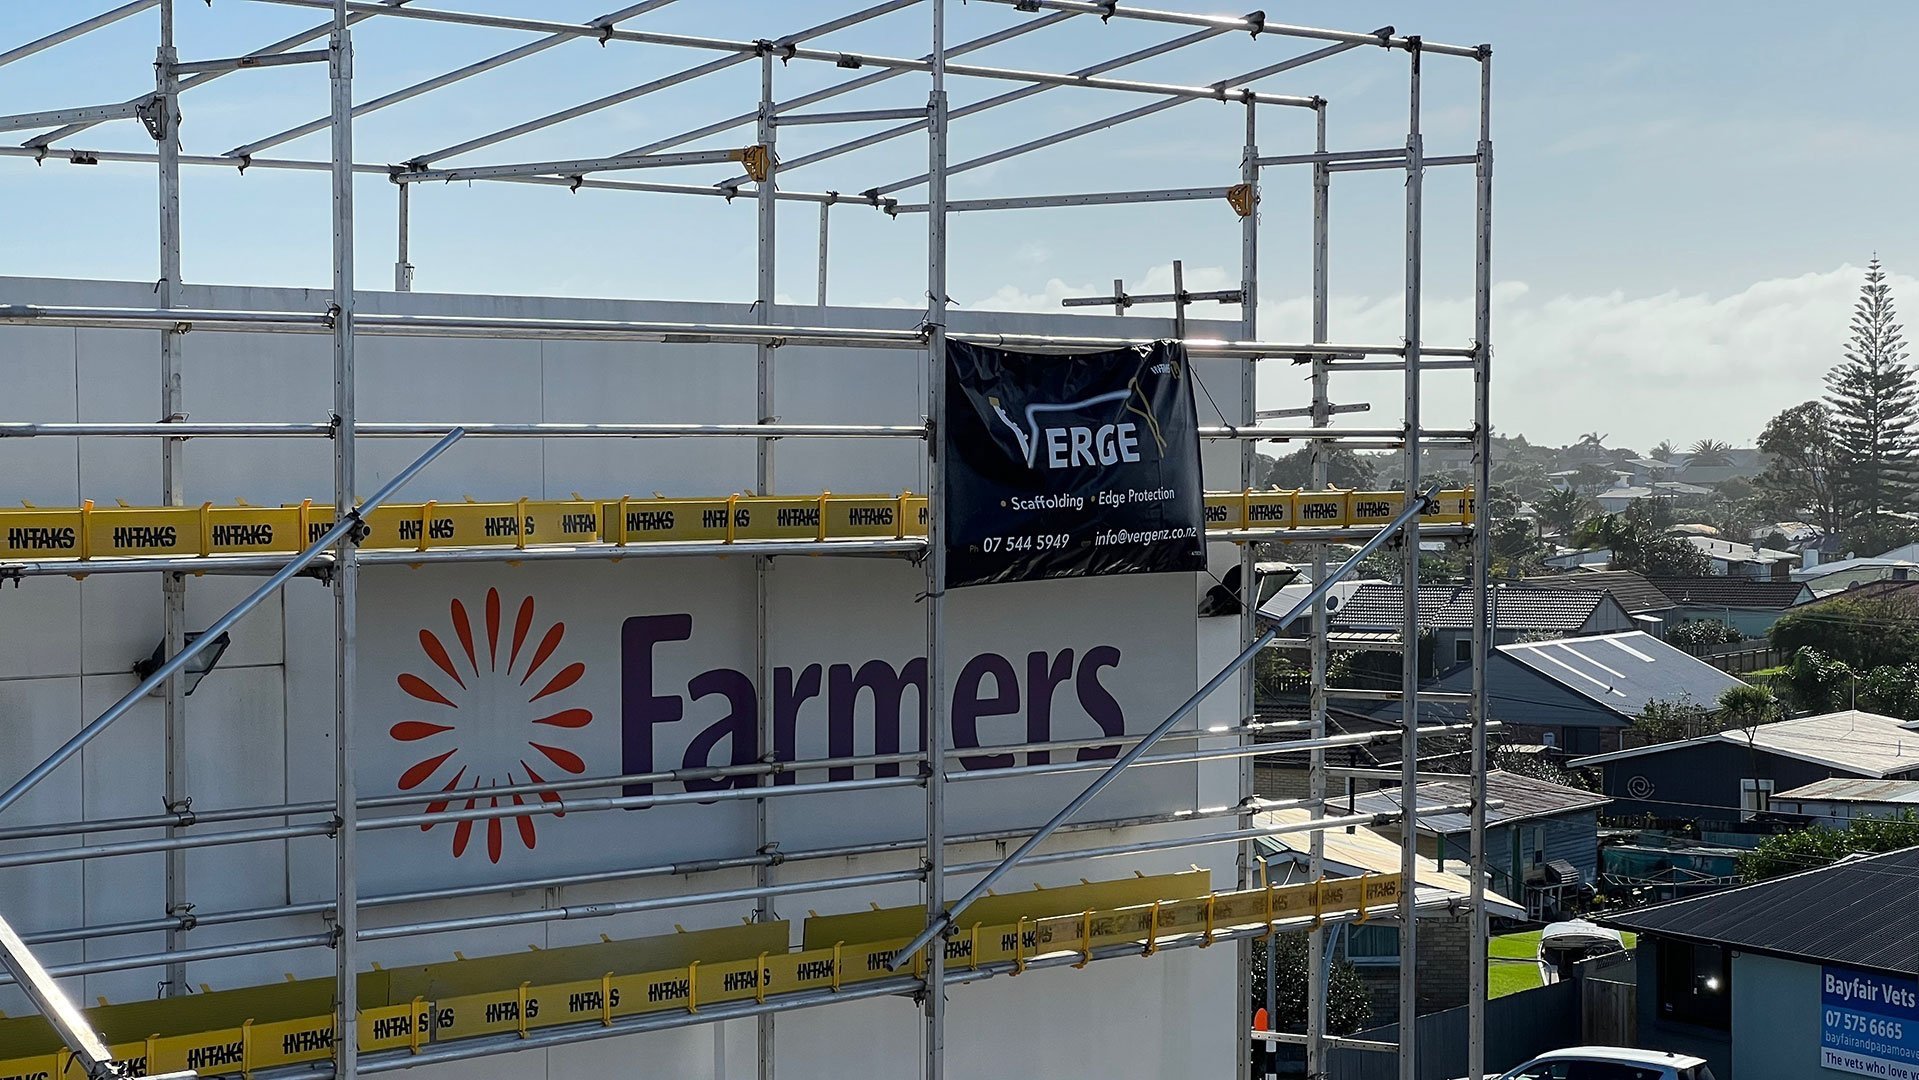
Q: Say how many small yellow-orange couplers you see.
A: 2